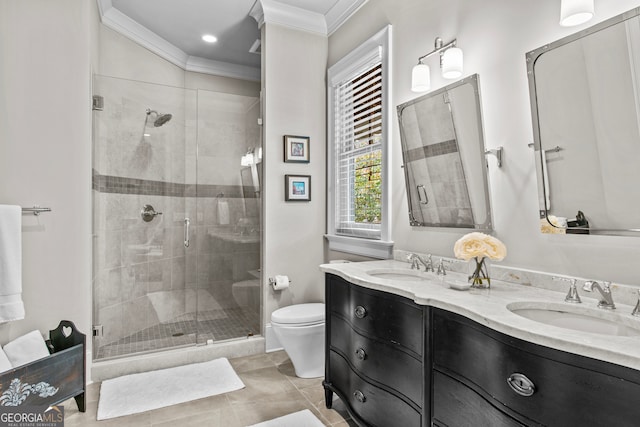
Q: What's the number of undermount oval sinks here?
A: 2